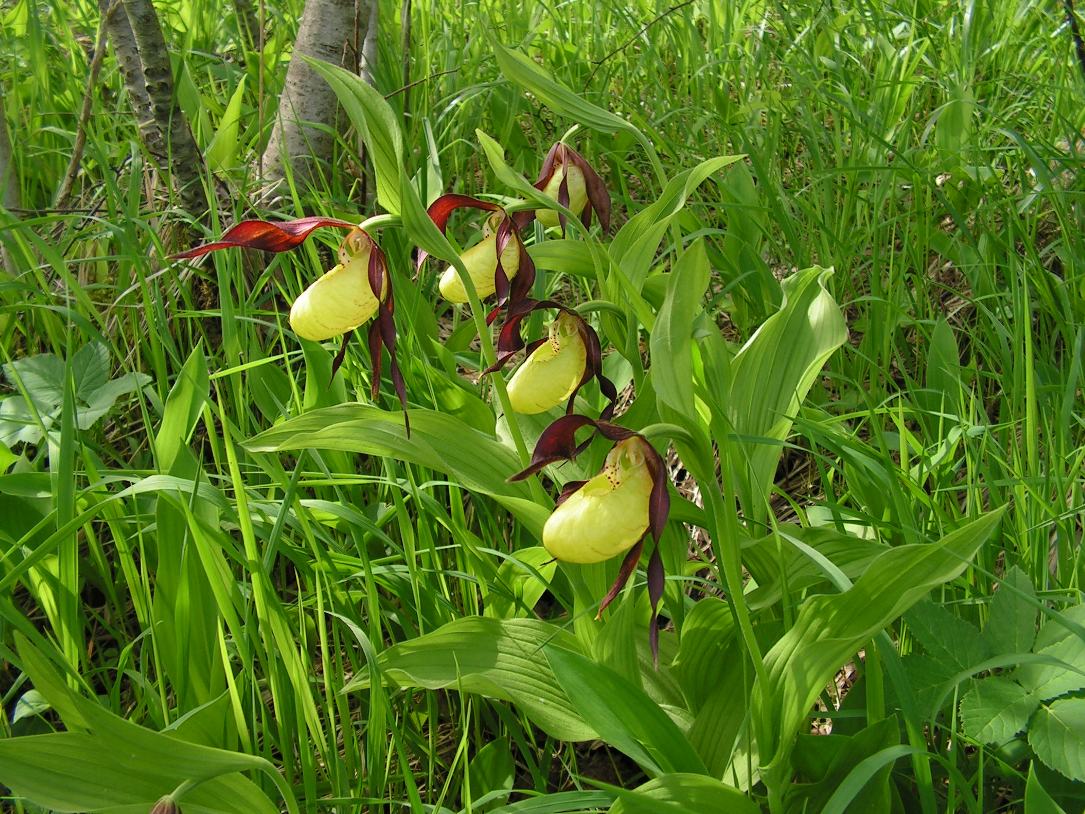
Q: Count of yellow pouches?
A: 5